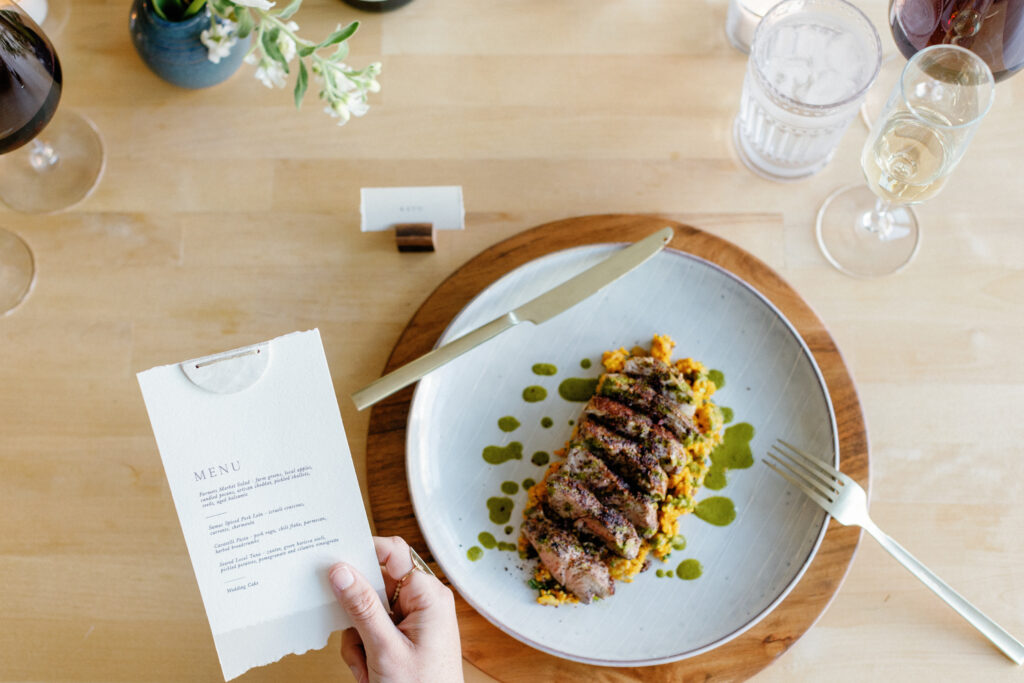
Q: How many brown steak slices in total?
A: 7